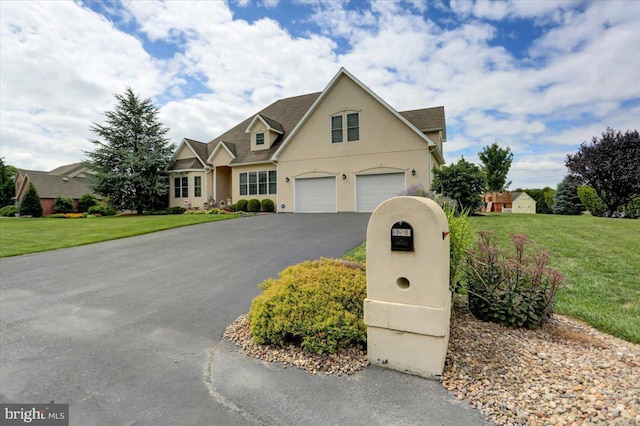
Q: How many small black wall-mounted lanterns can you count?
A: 3